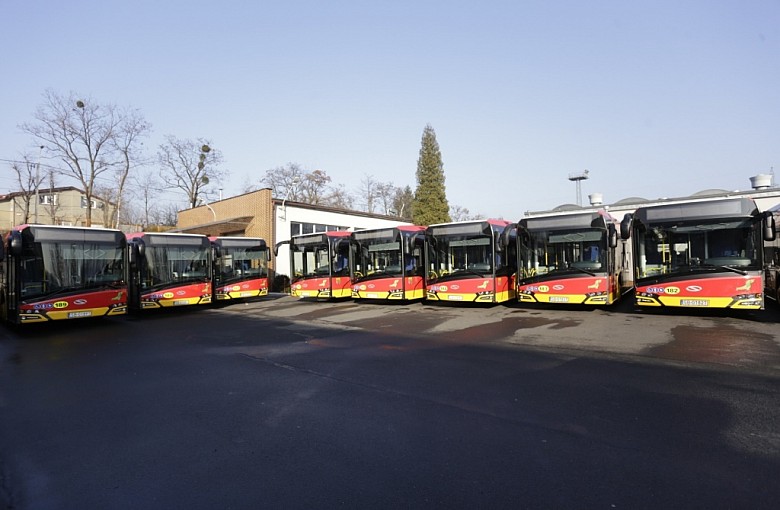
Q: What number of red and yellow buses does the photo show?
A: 8